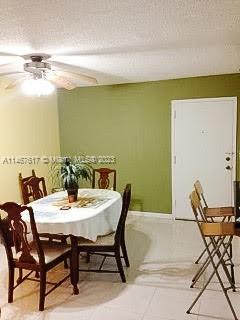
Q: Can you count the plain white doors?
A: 1